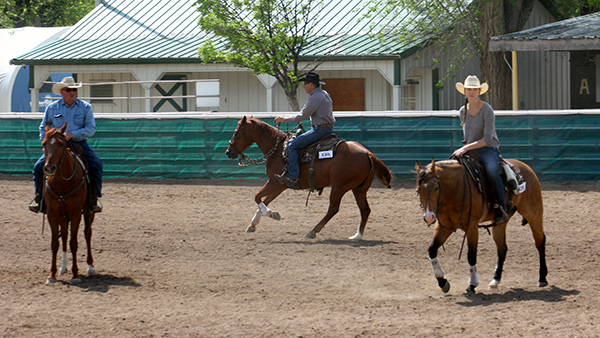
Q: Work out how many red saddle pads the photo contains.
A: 0